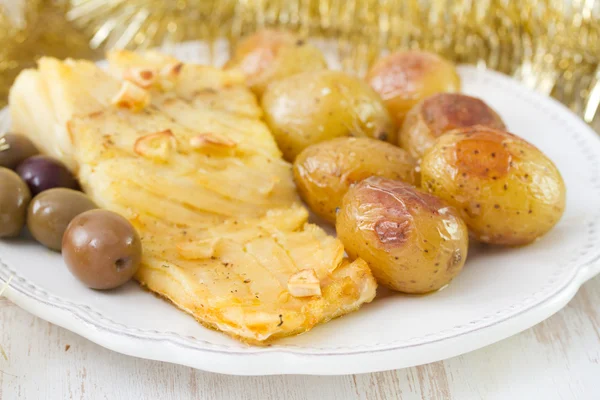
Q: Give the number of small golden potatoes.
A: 7